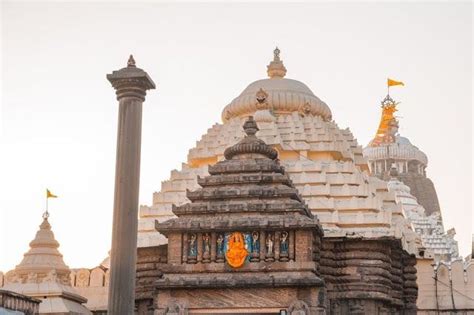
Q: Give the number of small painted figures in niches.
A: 6